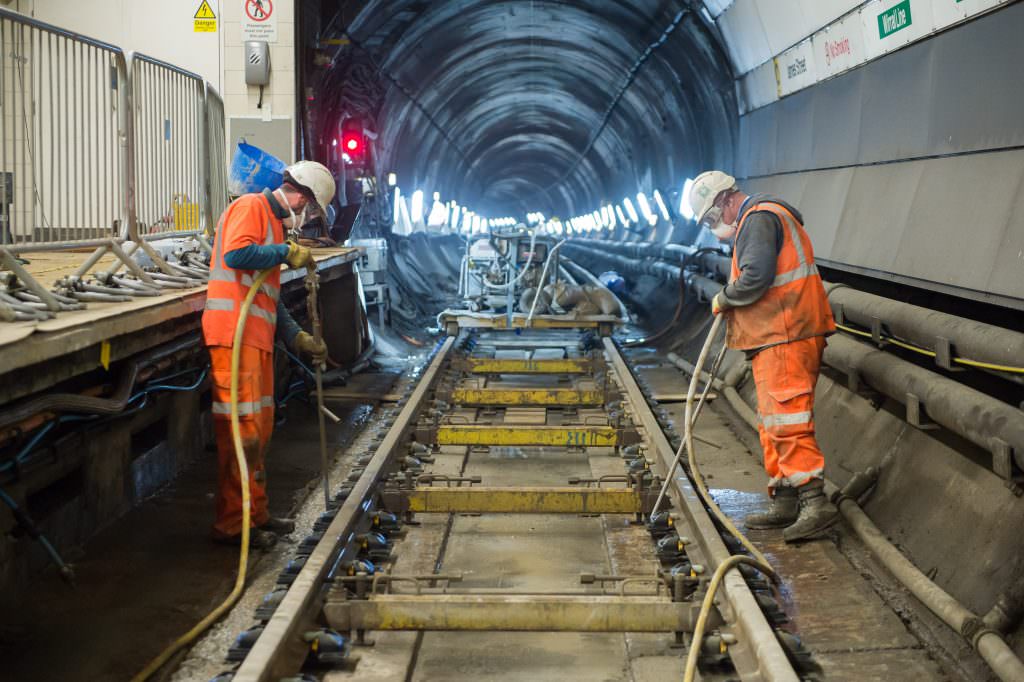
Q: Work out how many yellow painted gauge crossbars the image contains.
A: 5